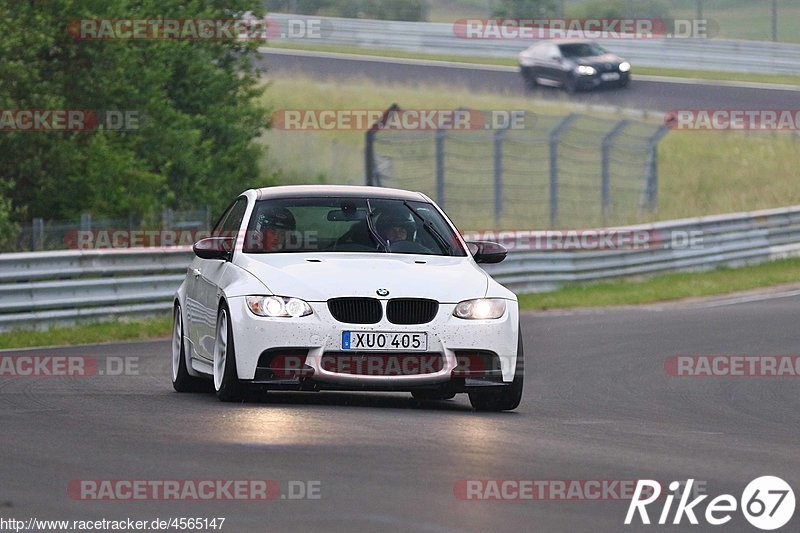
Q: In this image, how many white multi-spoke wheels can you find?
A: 2